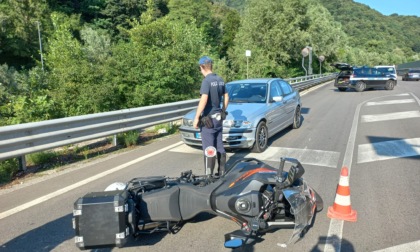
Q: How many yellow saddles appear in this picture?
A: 0